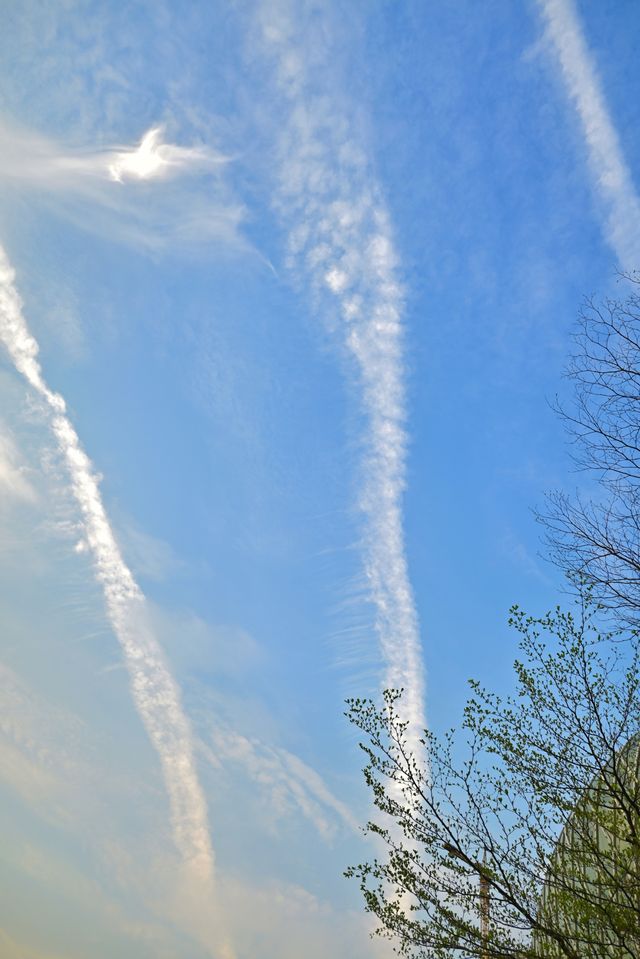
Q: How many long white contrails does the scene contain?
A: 3